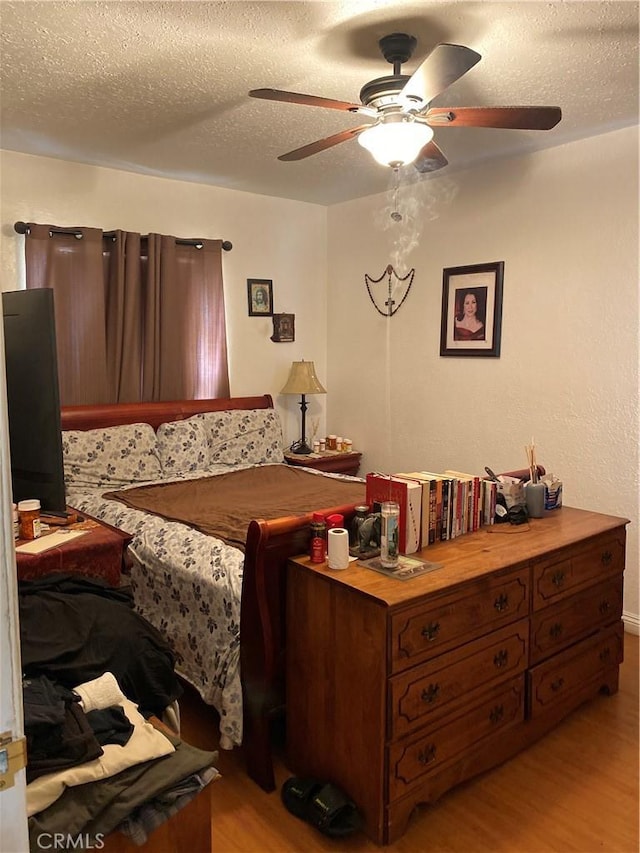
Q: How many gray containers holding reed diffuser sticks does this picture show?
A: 1